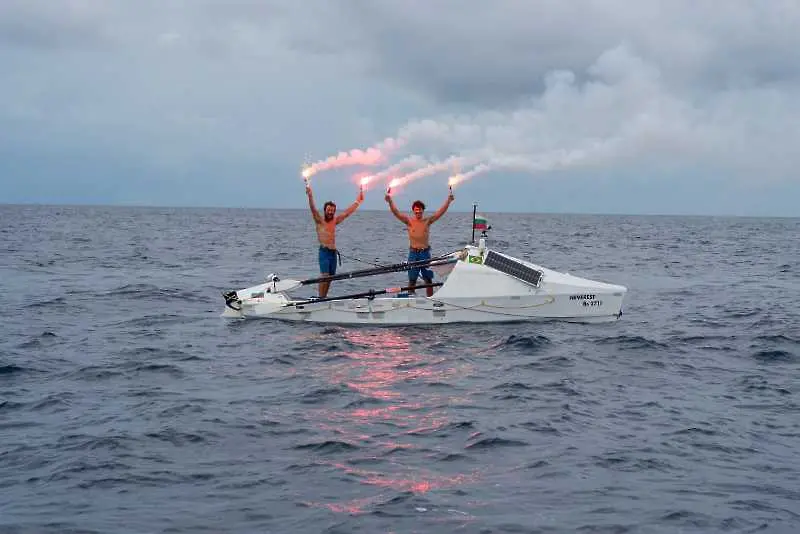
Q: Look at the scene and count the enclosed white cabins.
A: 1